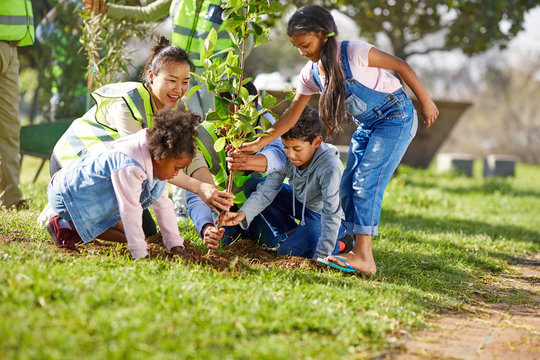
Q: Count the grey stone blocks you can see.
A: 2